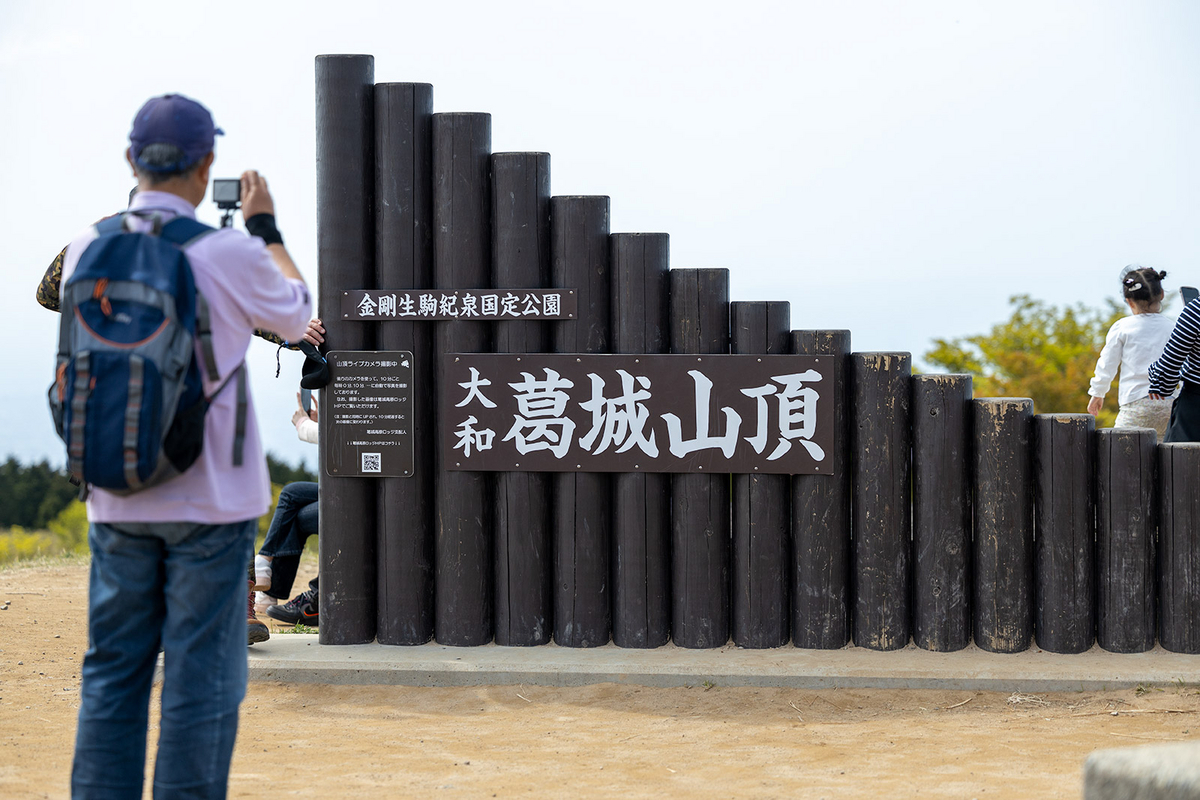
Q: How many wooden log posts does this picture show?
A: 15